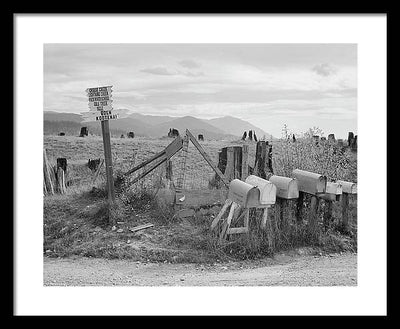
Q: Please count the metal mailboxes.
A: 6